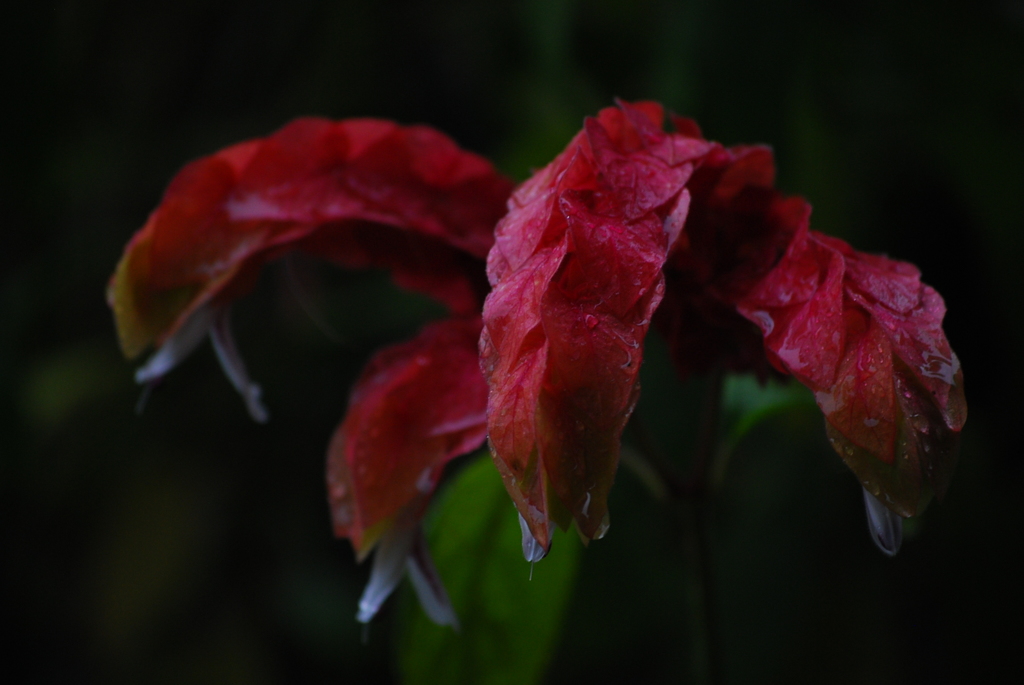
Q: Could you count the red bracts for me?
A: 4